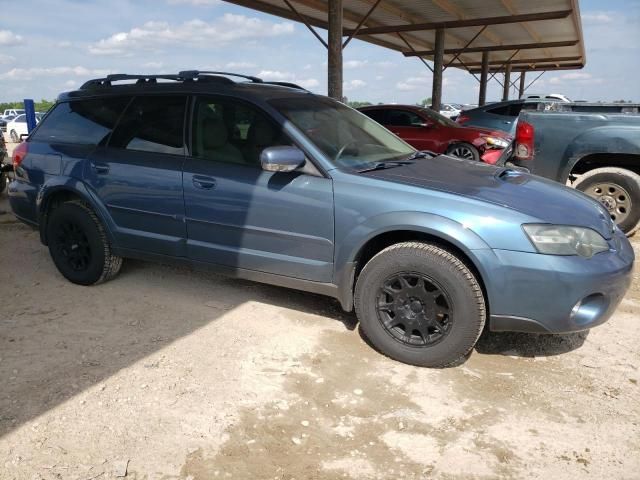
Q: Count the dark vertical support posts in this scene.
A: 5